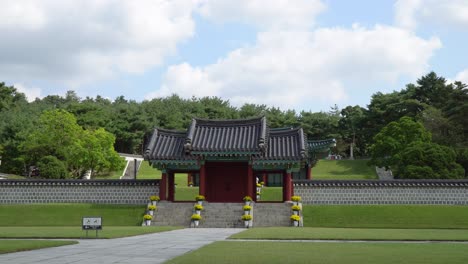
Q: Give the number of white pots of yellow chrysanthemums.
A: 12